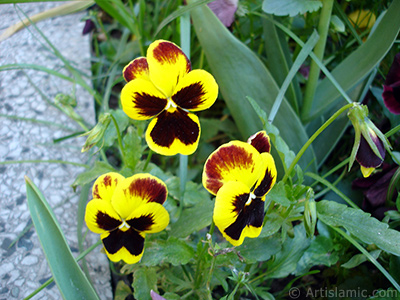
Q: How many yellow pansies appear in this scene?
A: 3